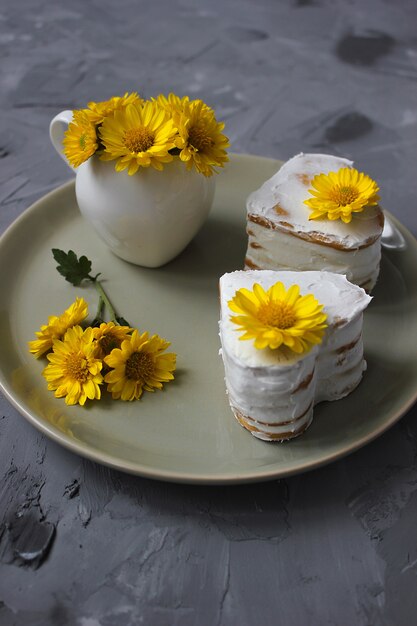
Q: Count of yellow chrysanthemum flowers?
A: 11